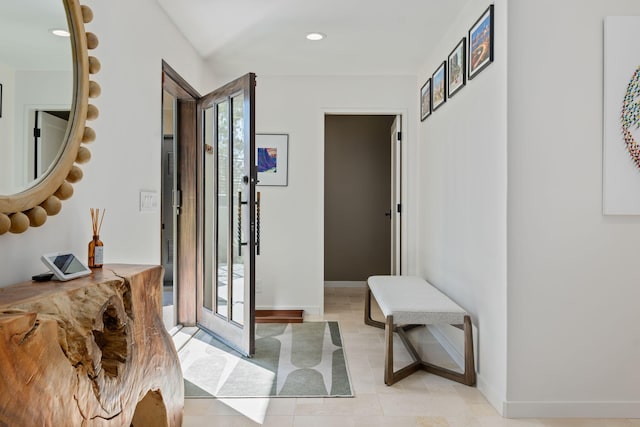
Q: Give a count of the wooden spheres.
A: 13